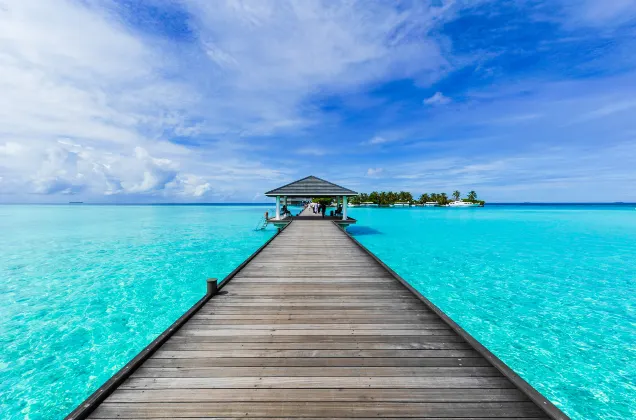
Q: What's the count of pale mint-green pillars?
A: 4